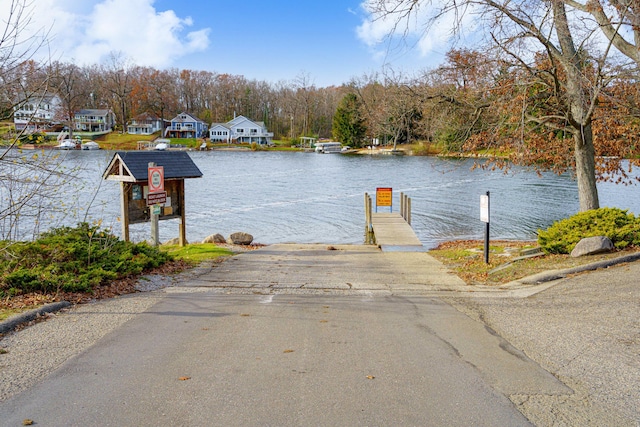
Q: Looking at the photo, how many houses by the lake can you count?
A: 5